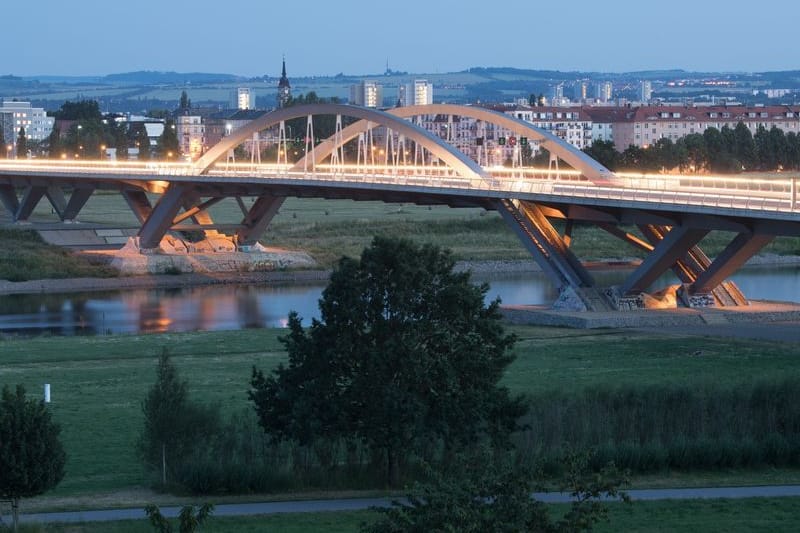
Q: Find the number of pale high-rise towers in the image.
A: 7